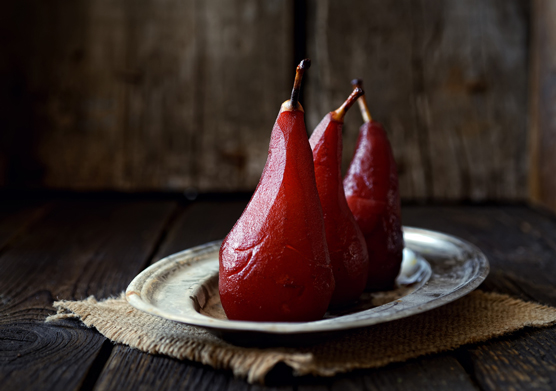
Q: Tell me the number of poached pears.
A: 3